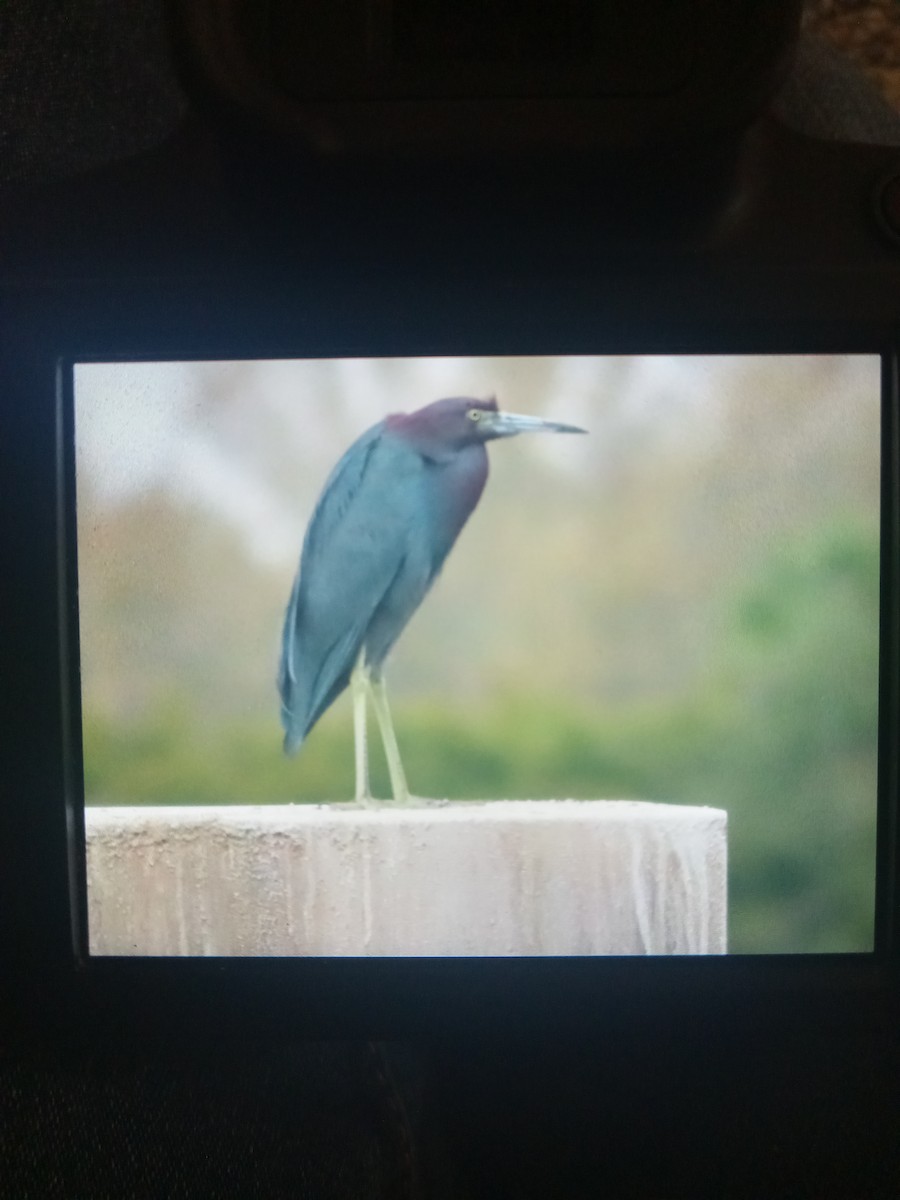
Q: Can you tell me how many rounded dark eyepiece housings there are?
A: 1